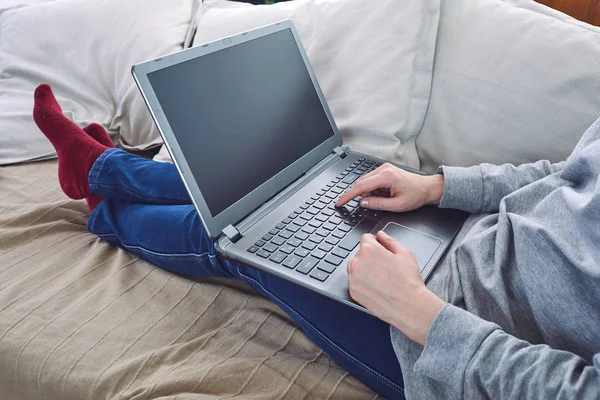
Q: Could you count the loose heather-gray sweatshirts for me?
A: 1